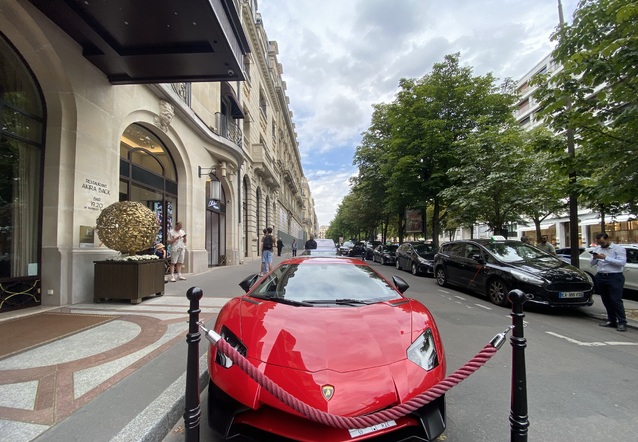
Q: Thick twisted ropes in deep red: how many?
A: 1